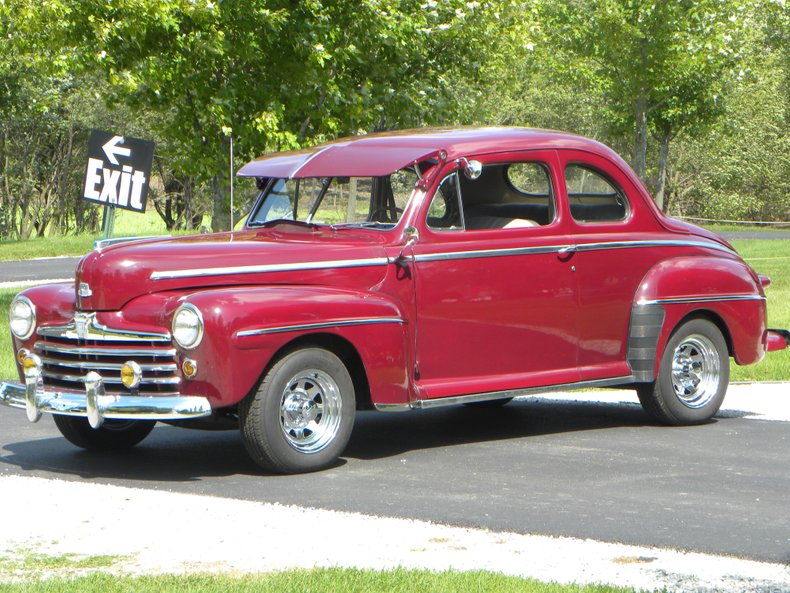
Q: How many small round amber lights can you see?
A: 4